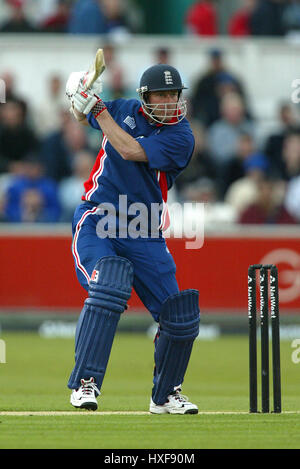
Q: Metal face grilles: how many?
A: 1